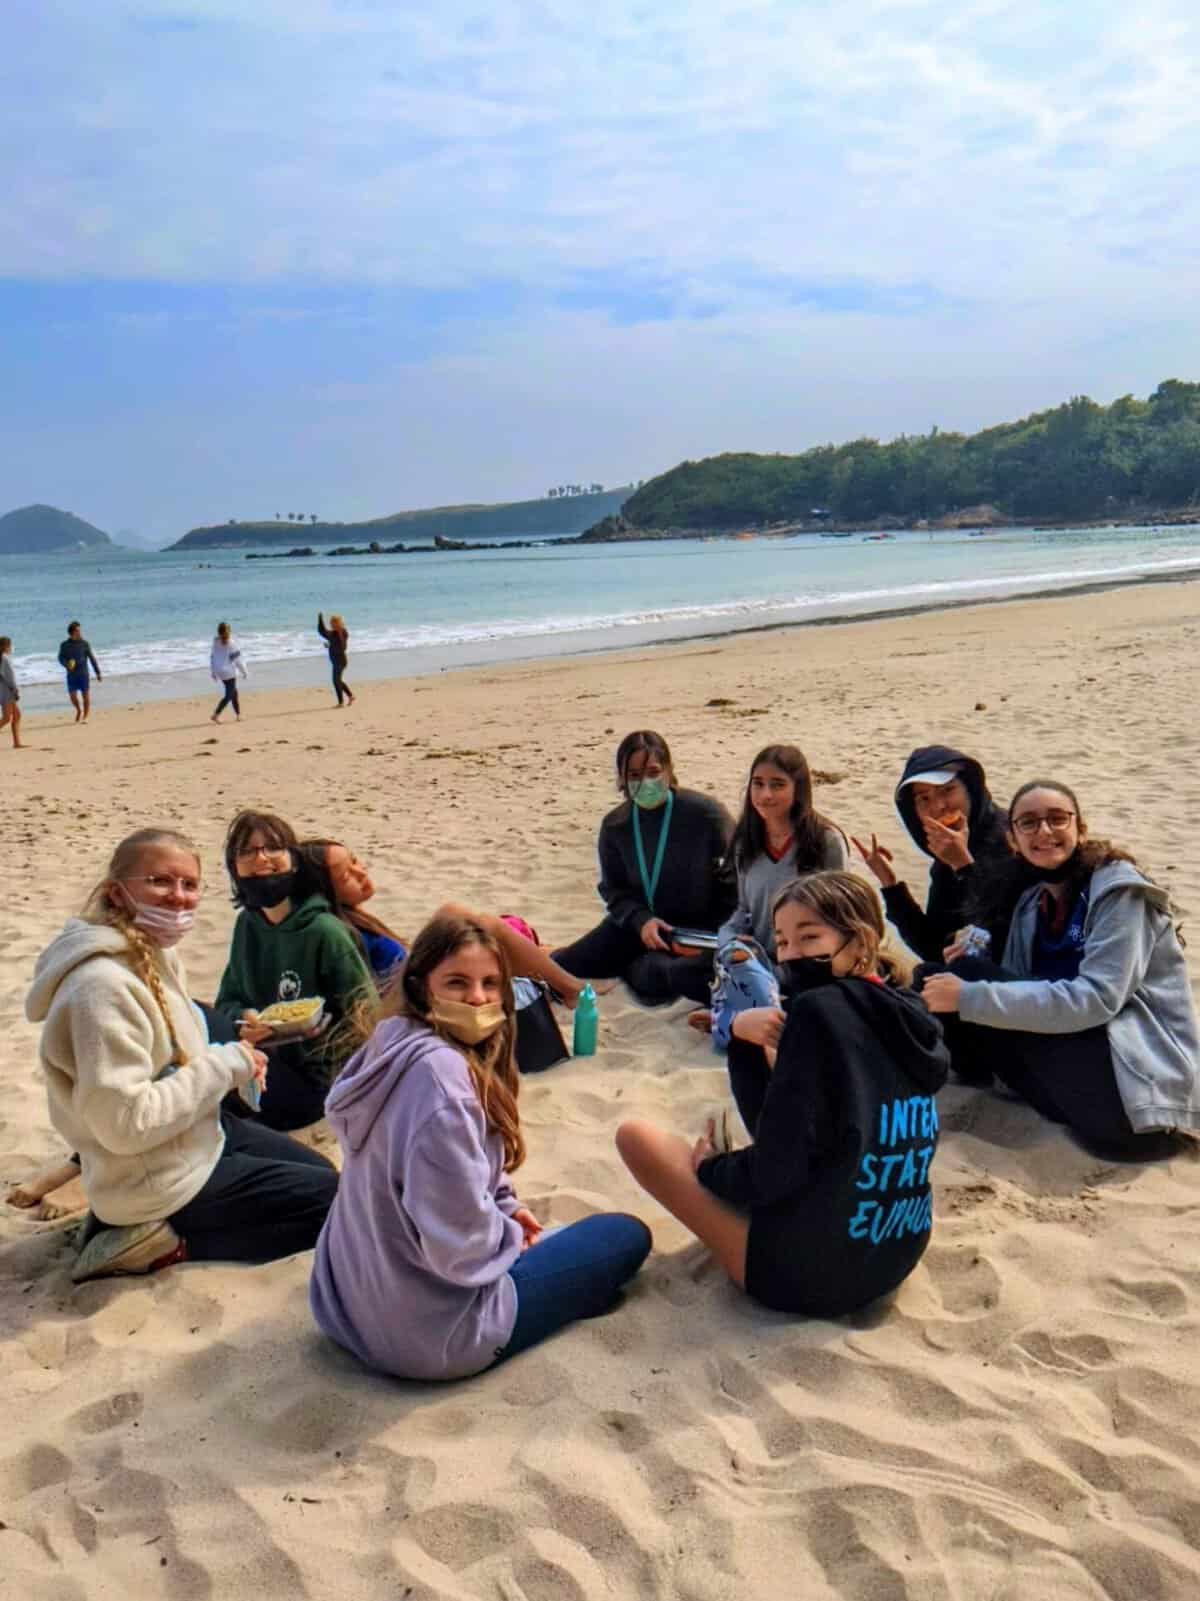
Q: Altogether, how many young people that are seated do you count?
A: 9